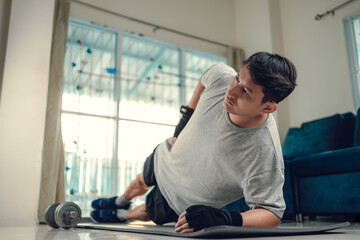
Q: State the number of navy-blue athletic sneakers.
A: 2